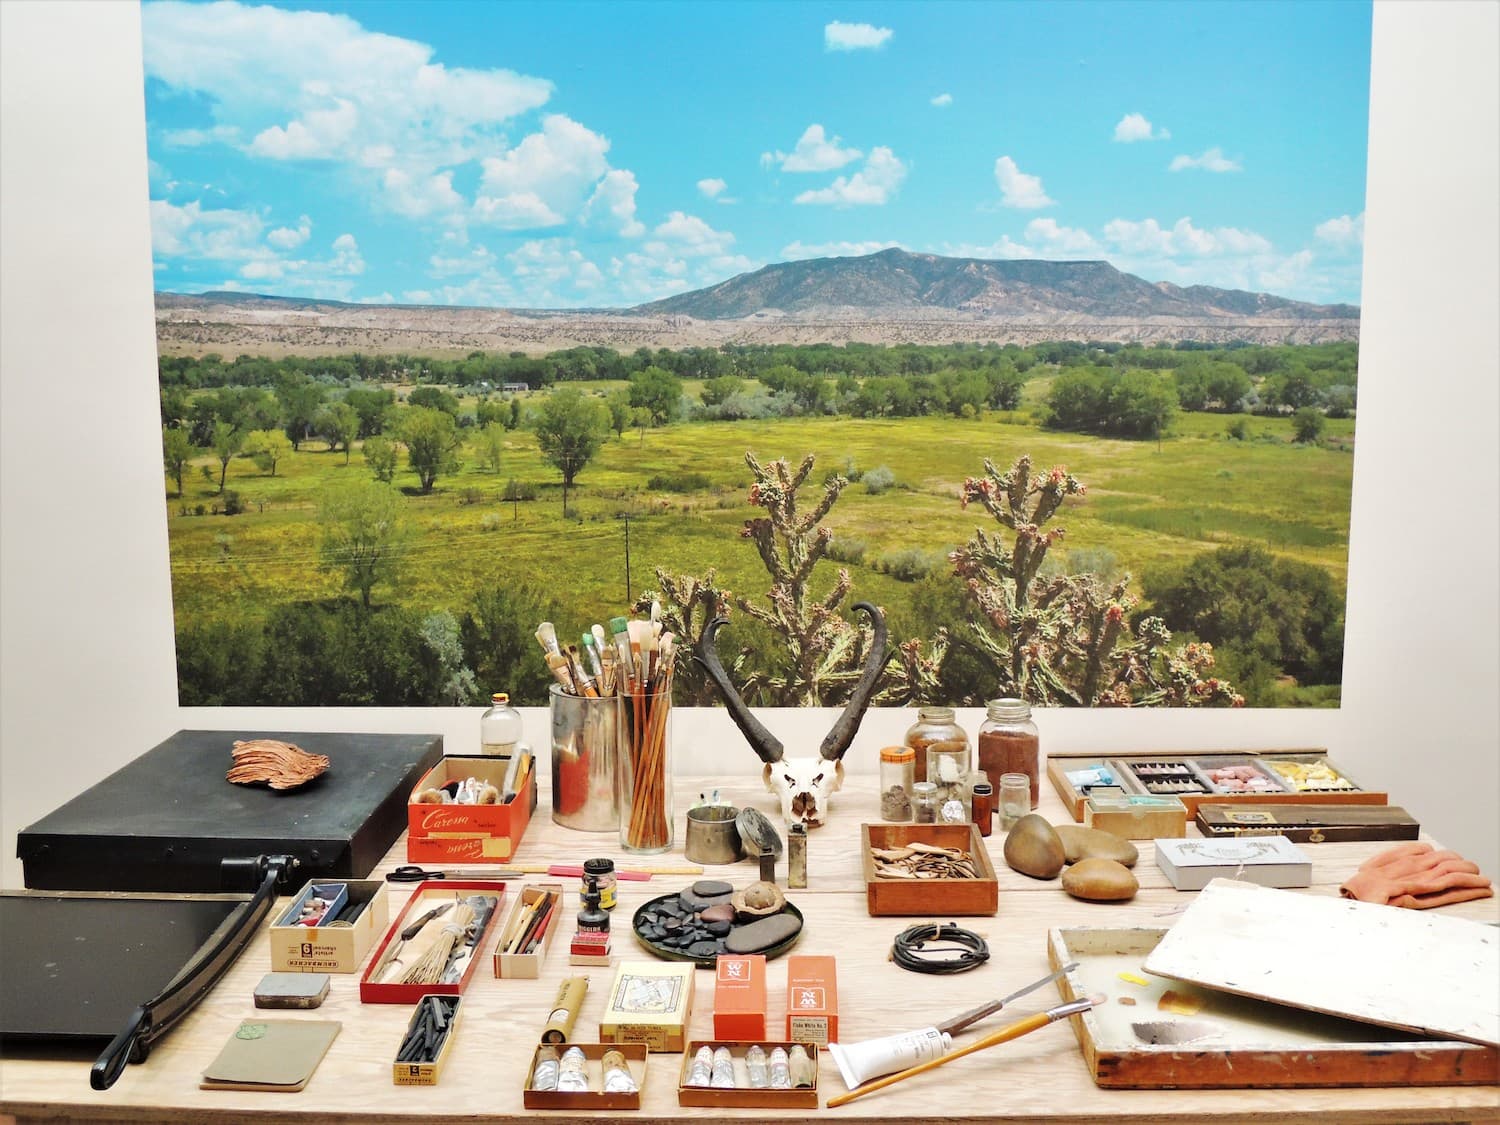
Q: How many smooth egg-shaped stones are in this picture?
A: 3